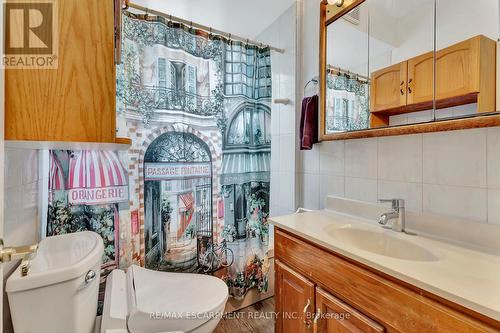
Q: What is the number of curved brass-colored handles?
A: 2